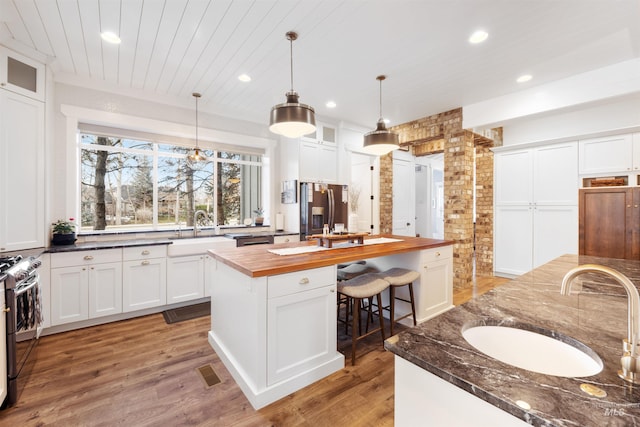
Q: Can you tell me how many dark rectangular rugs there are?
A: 1